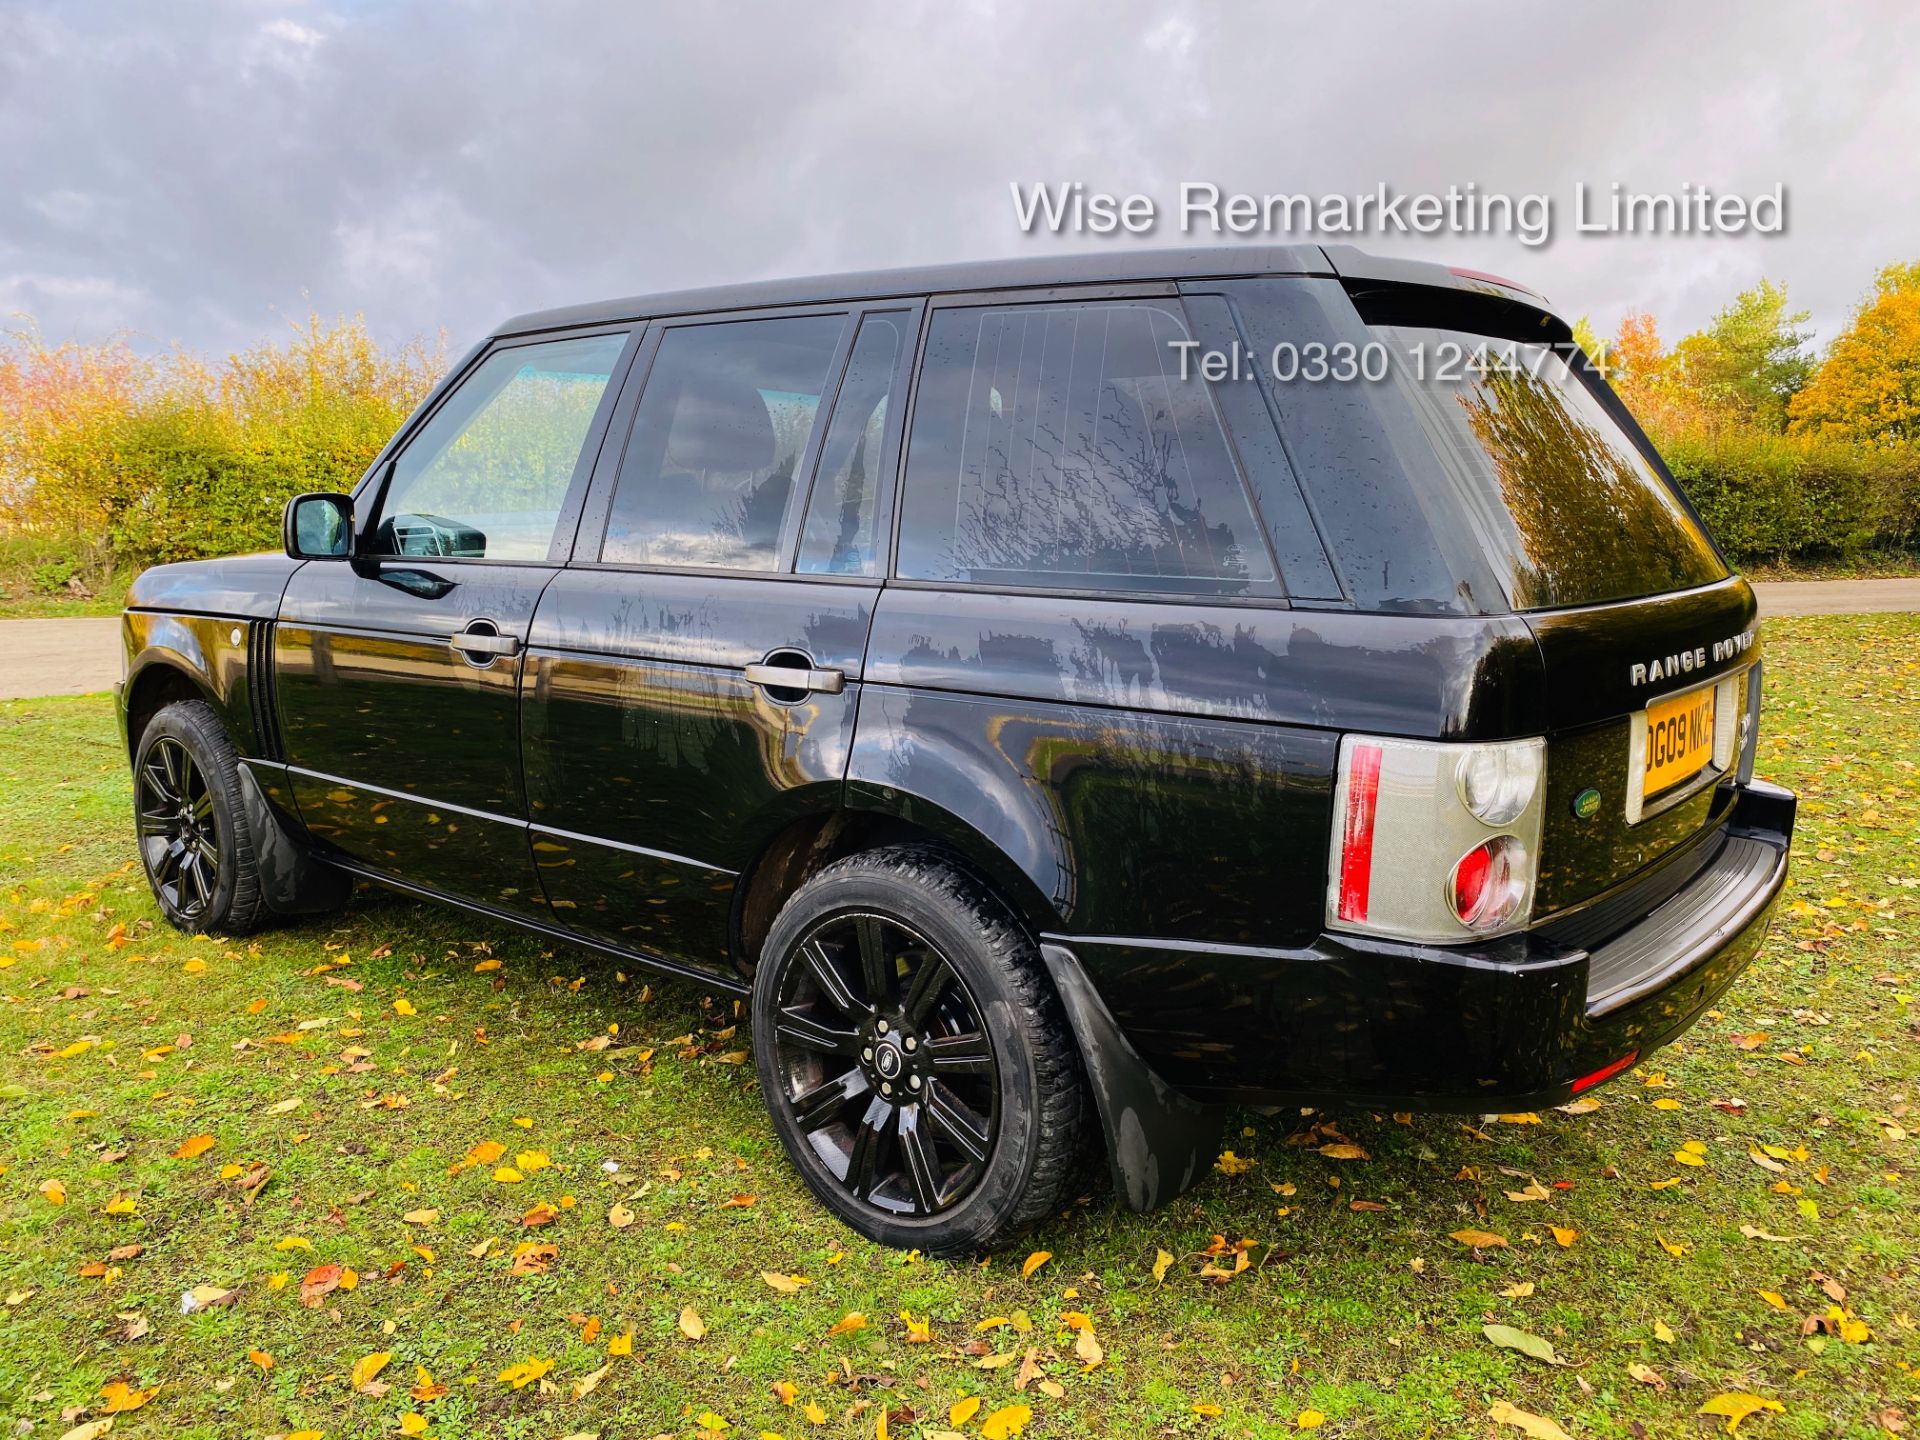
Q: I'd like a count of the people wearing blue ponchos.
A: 0